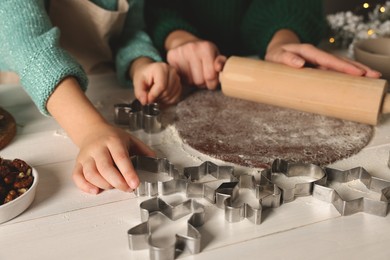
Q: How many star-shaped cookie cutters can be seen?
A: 2